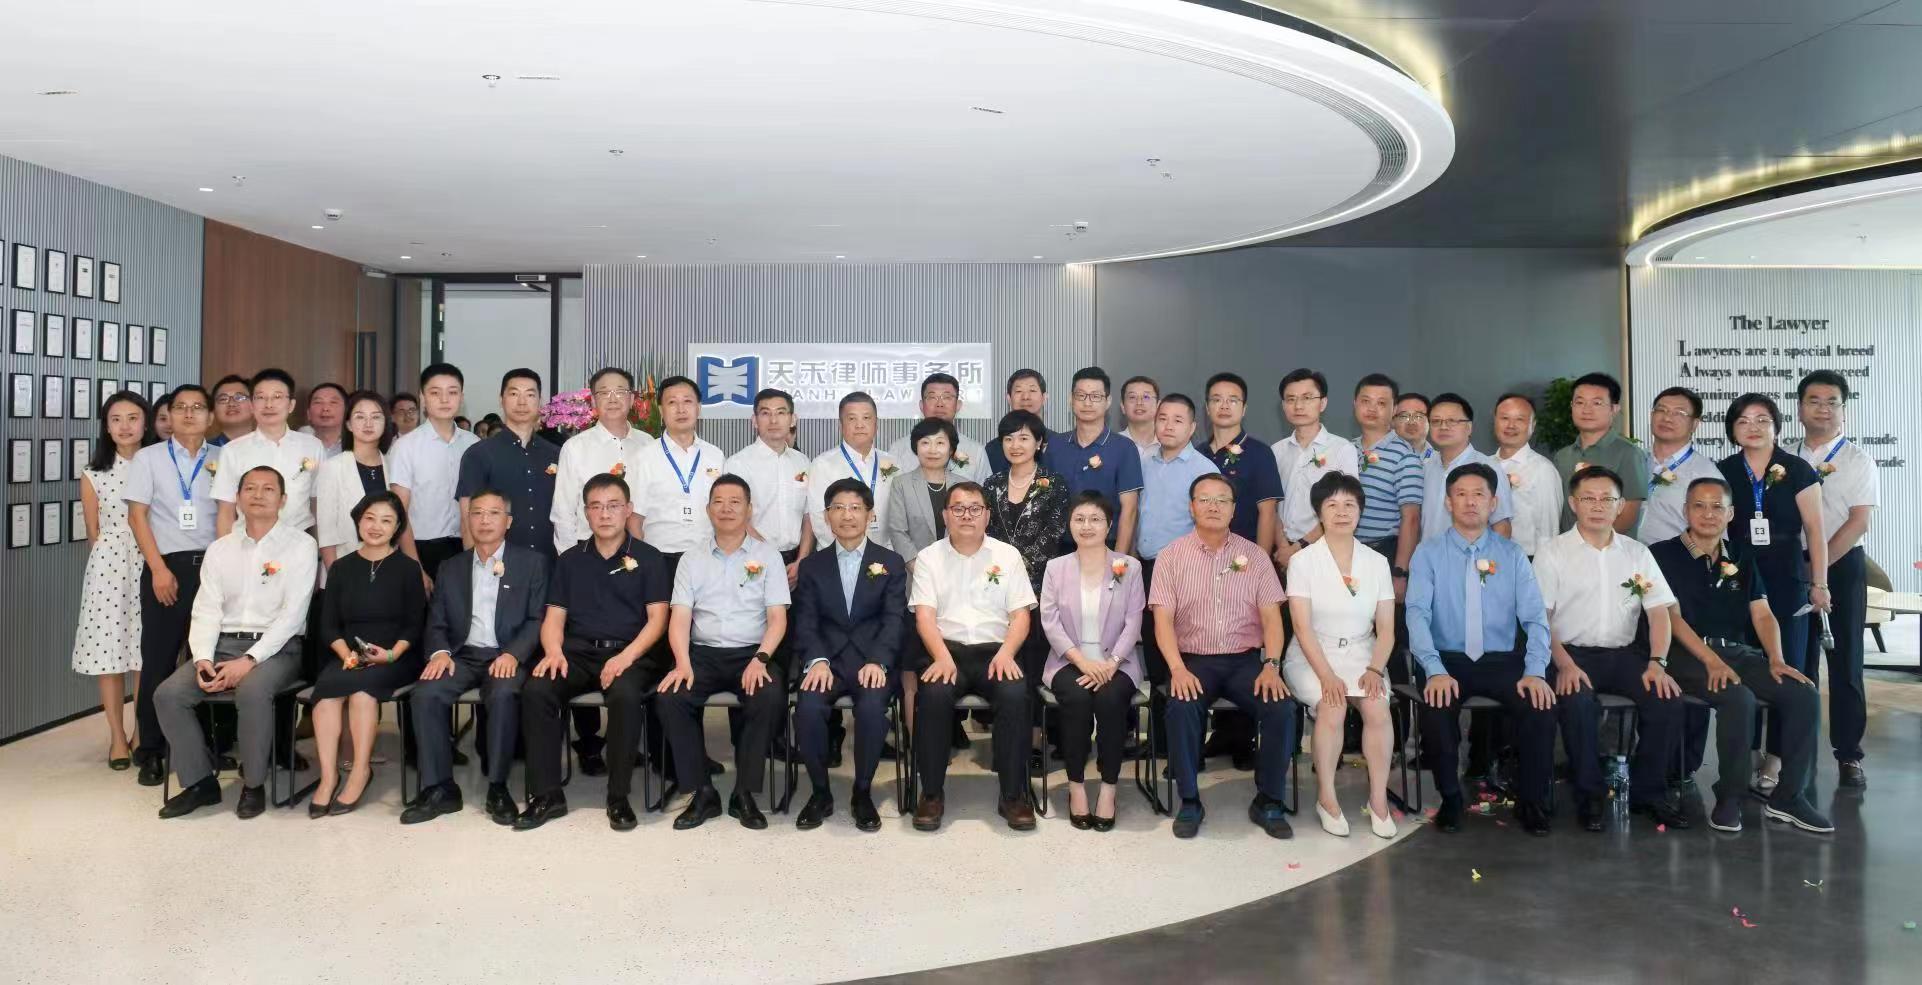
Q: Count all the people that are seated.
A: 13